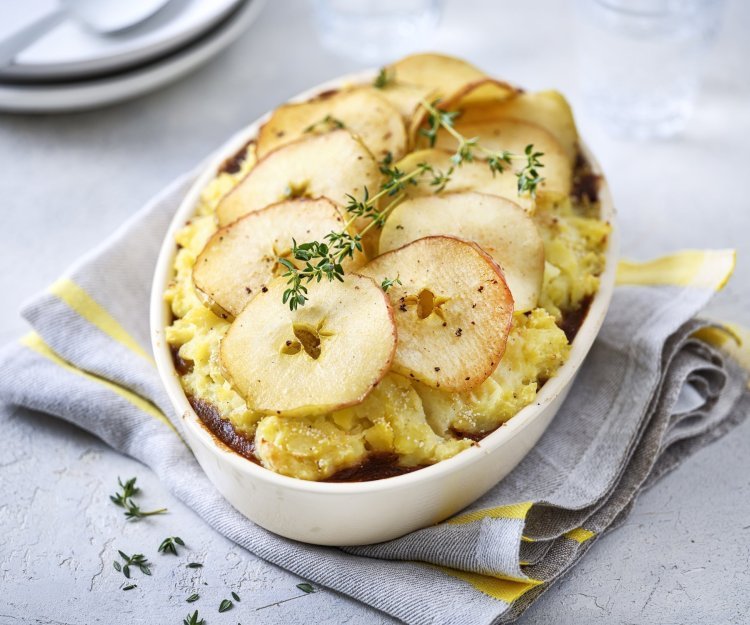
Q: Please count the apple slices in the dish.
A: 11